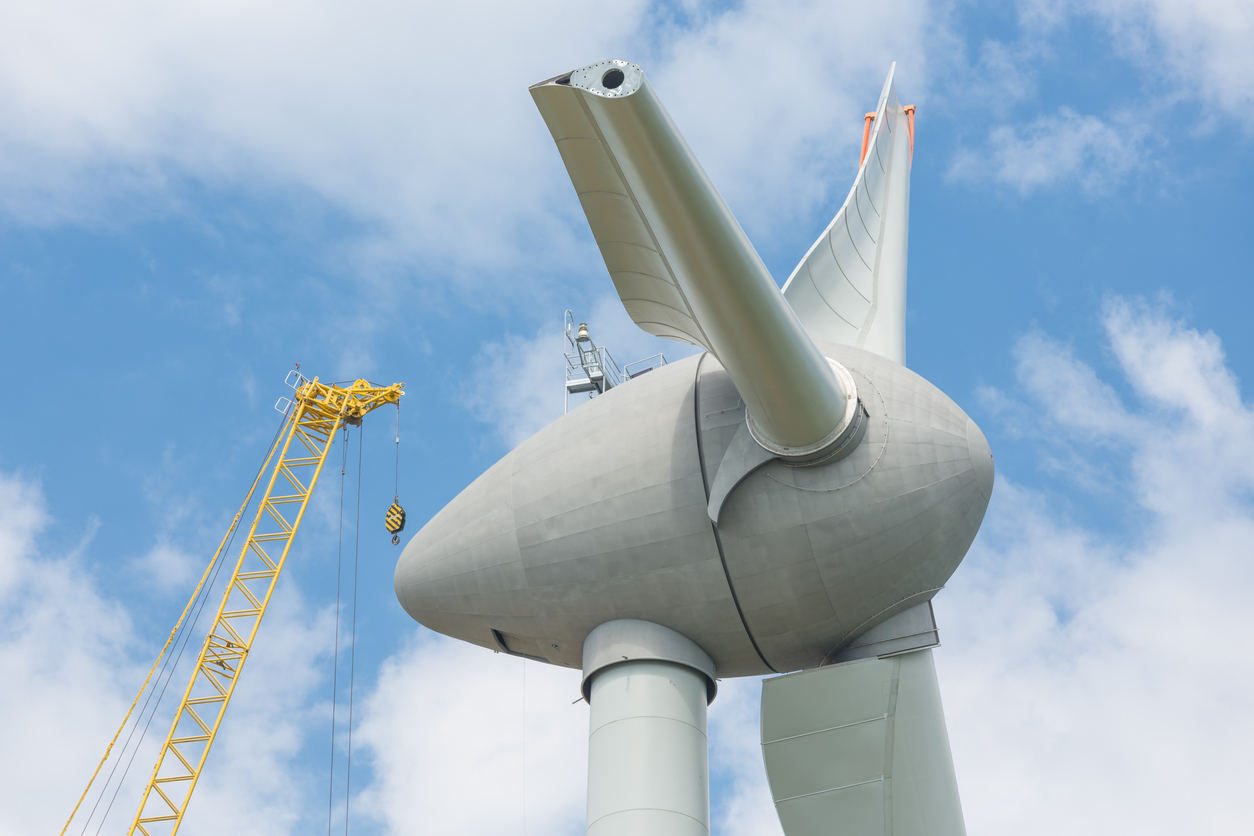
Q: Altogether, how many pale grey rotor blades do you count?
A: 3